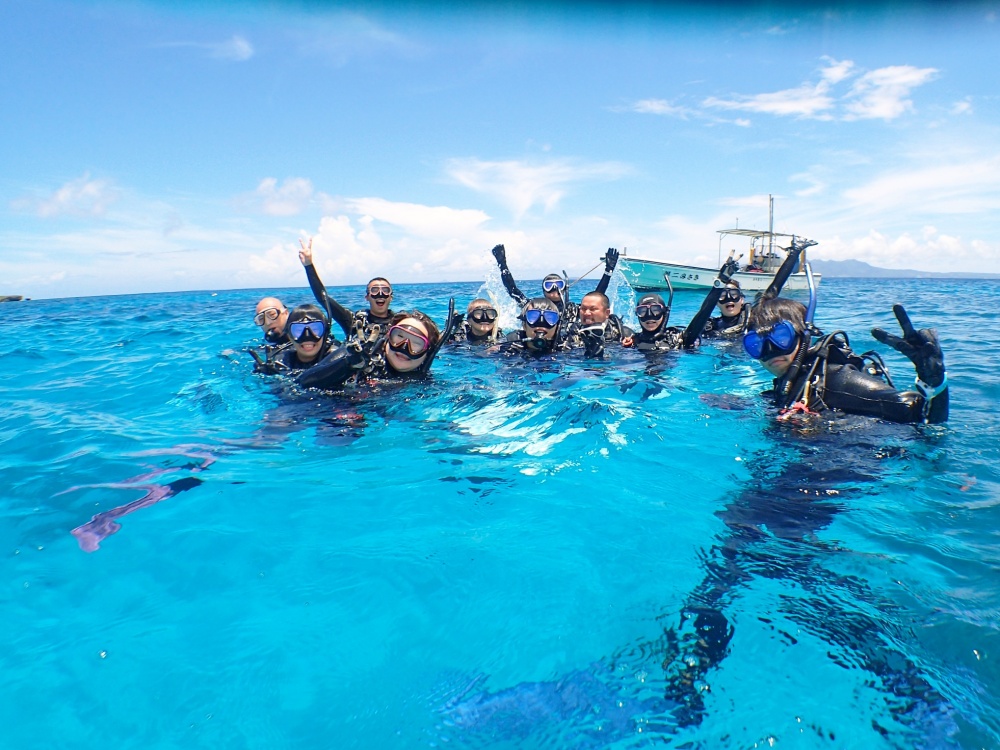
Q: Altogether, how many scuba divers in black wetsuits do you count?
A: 11